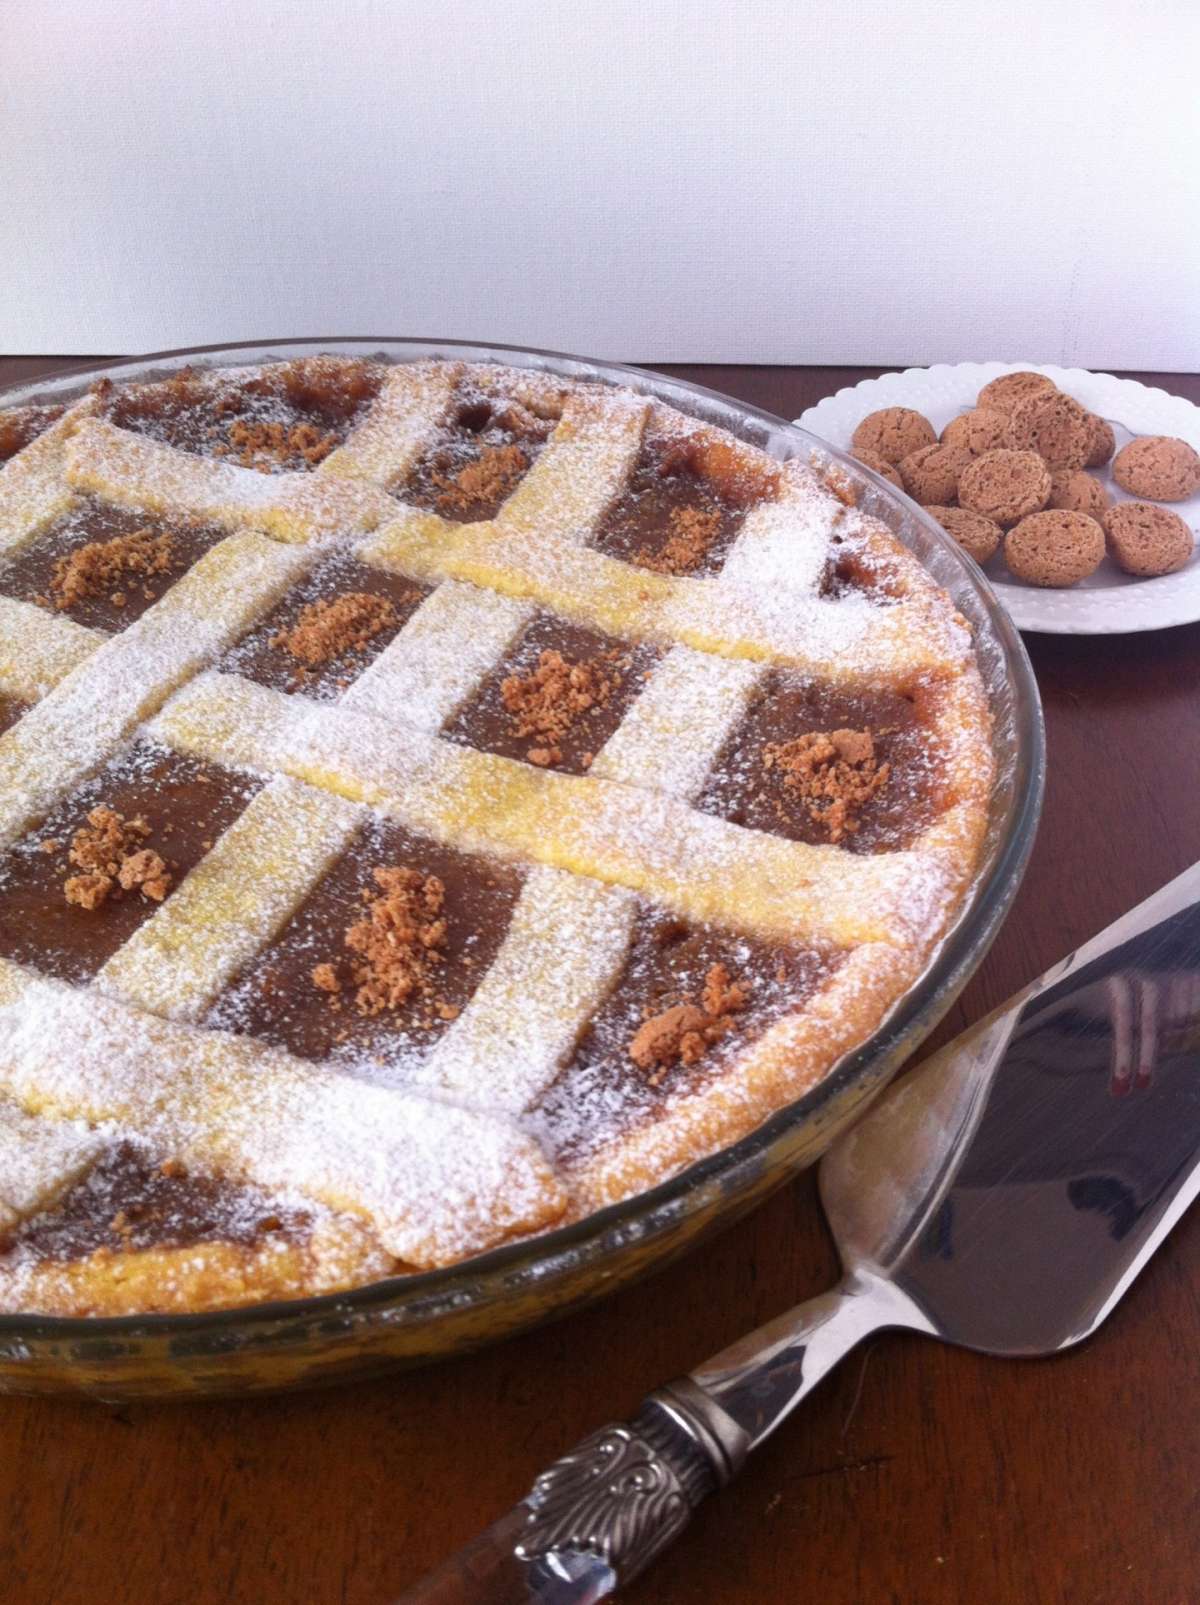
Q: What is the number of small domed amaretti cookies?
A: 13